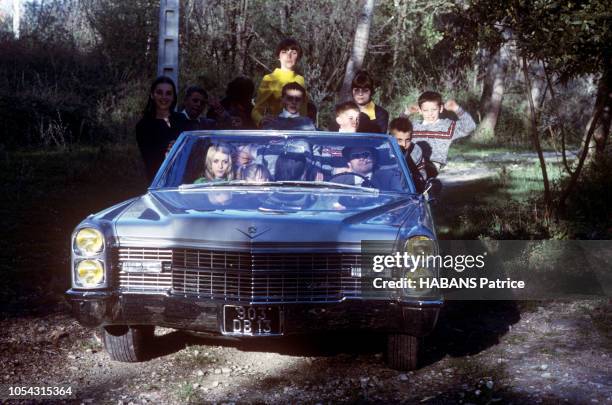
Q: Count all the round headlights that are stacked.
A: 4